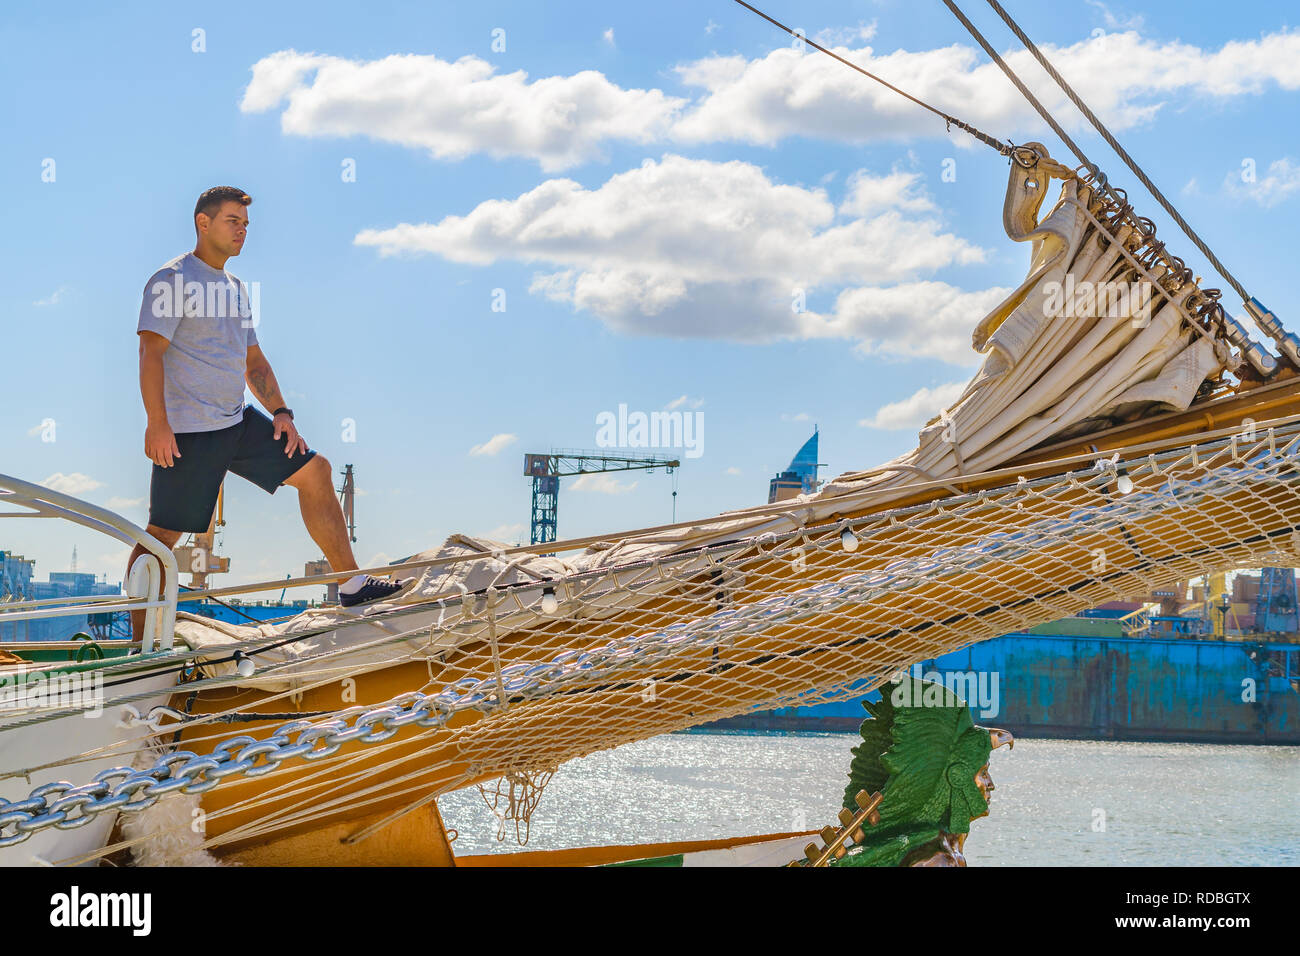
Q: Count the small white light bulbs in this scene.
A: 4